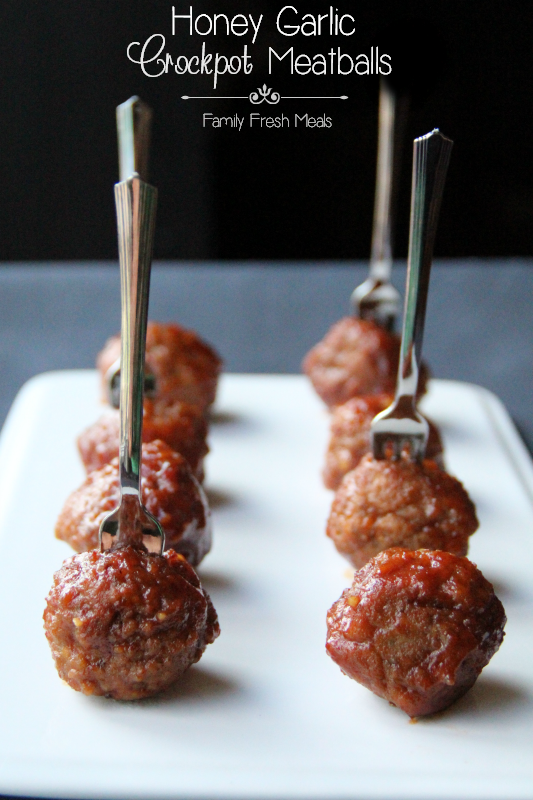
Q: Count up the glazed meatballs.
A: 8